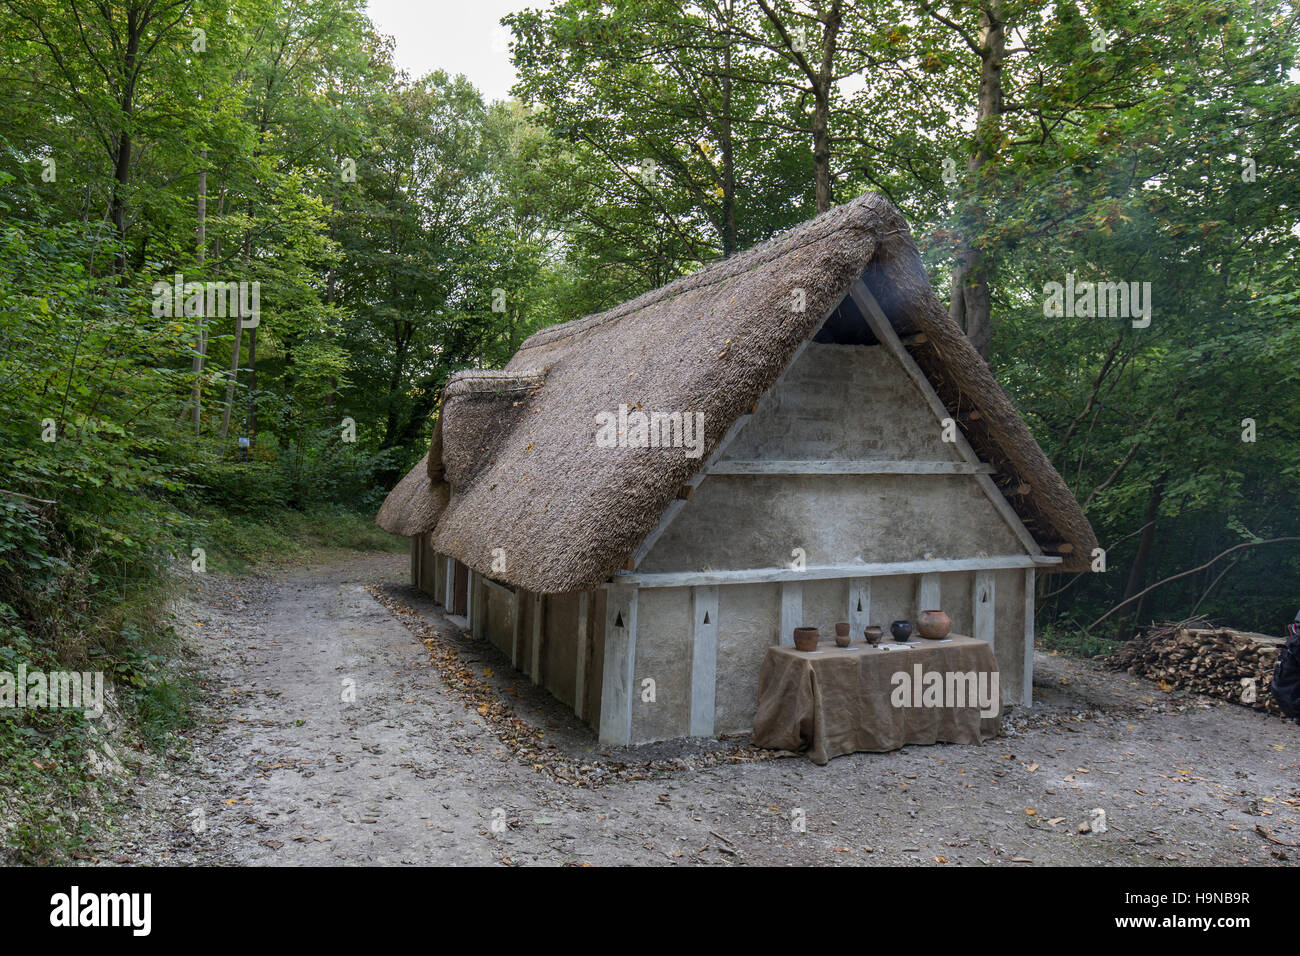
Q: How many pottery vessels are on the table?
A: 5